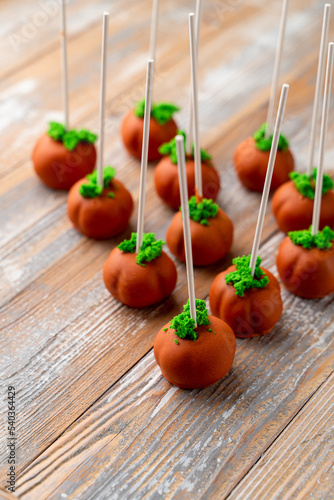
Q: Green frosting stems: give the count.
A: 11